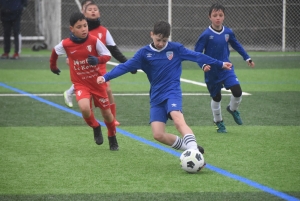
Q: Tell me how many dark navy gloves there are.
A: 2